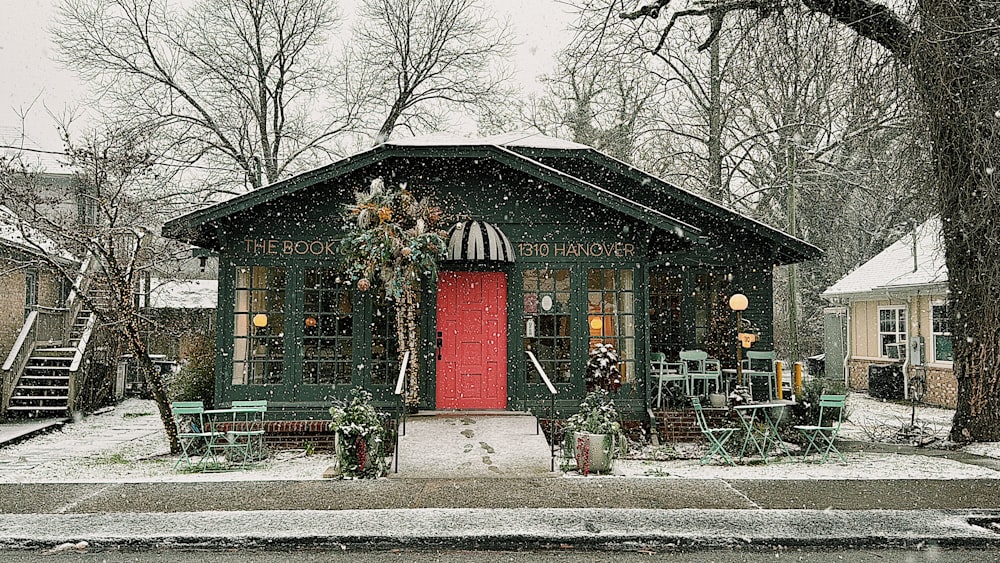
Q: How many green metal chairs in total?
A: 7